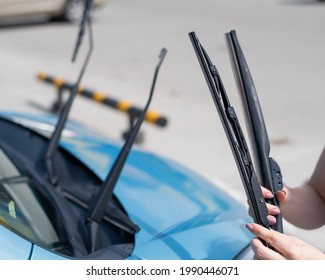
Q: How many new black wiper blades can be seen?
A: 2